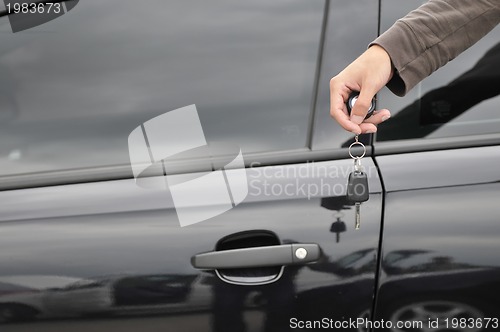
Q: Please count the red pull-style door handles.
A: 0